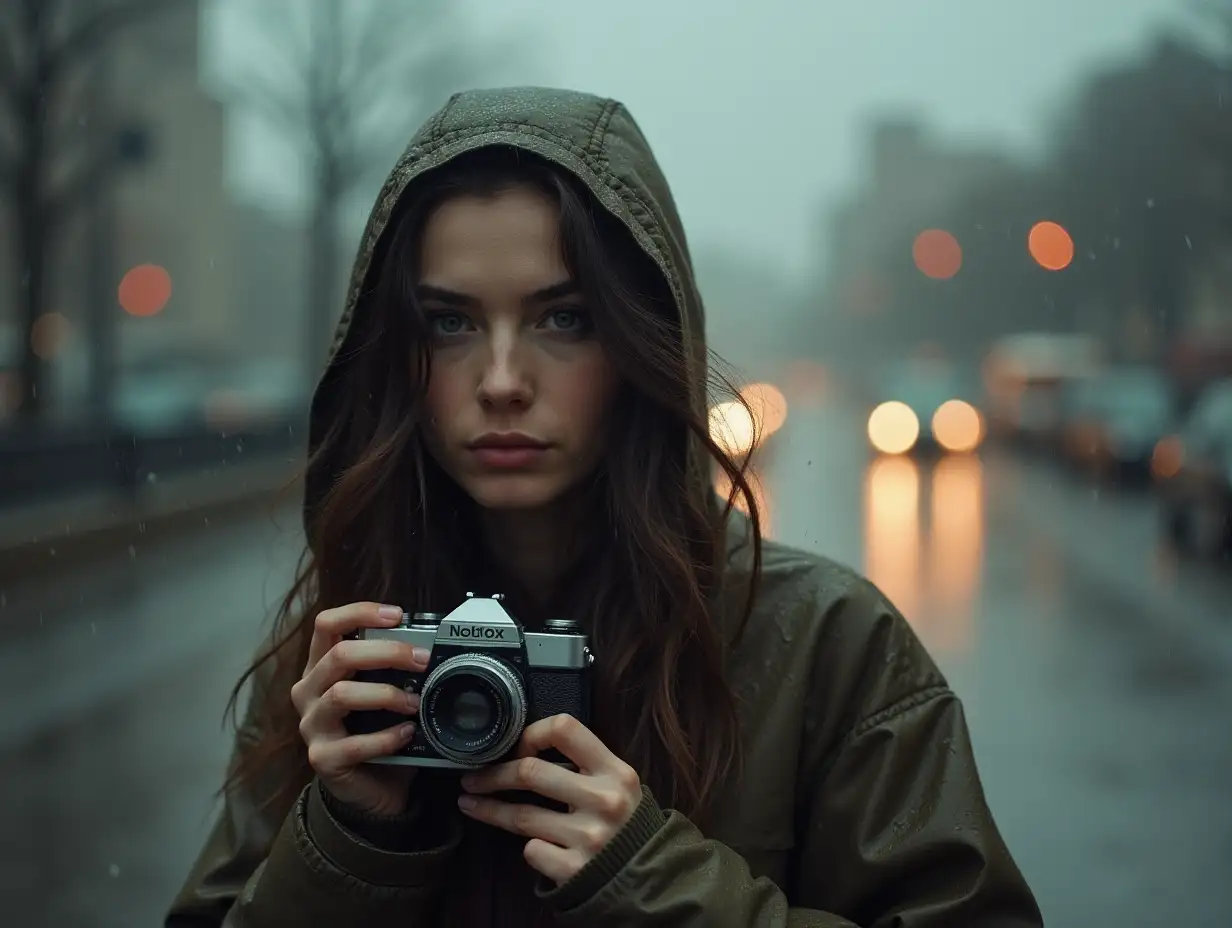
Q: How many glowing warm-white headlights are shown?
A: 4